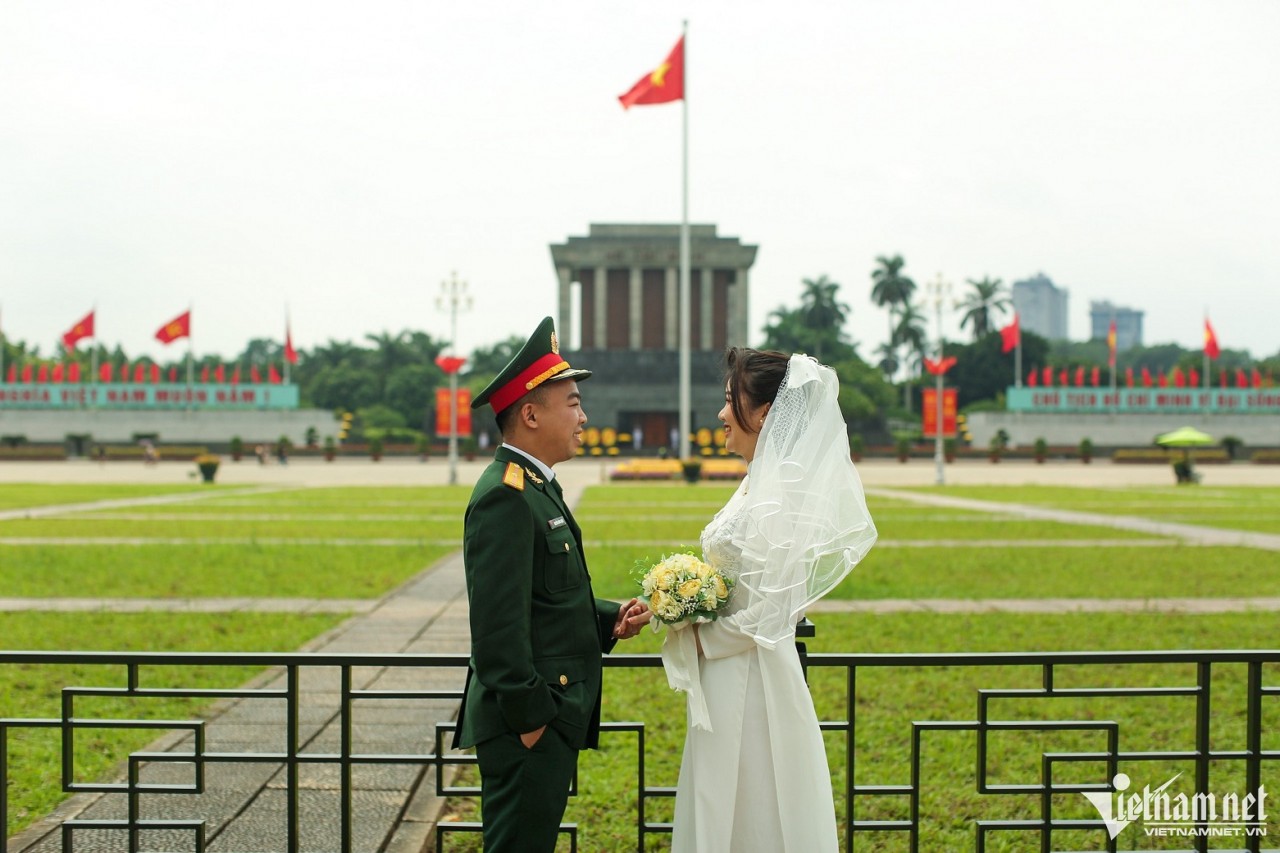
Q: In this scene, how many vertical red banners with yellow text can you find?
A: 4